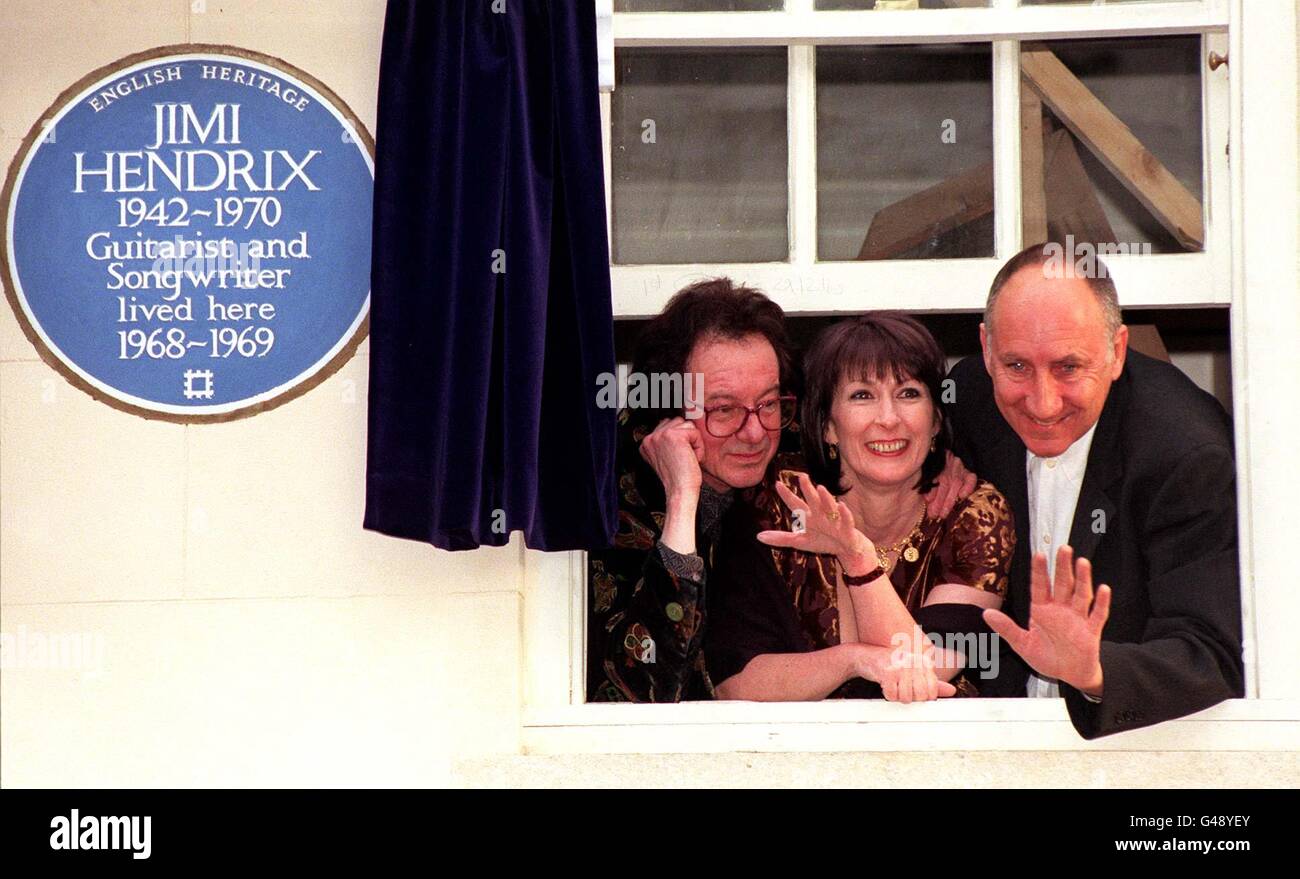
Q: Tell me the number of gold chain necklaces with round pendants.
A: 1